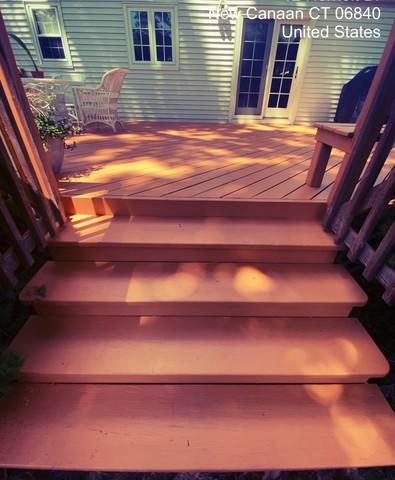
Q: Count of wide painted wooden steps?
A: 4